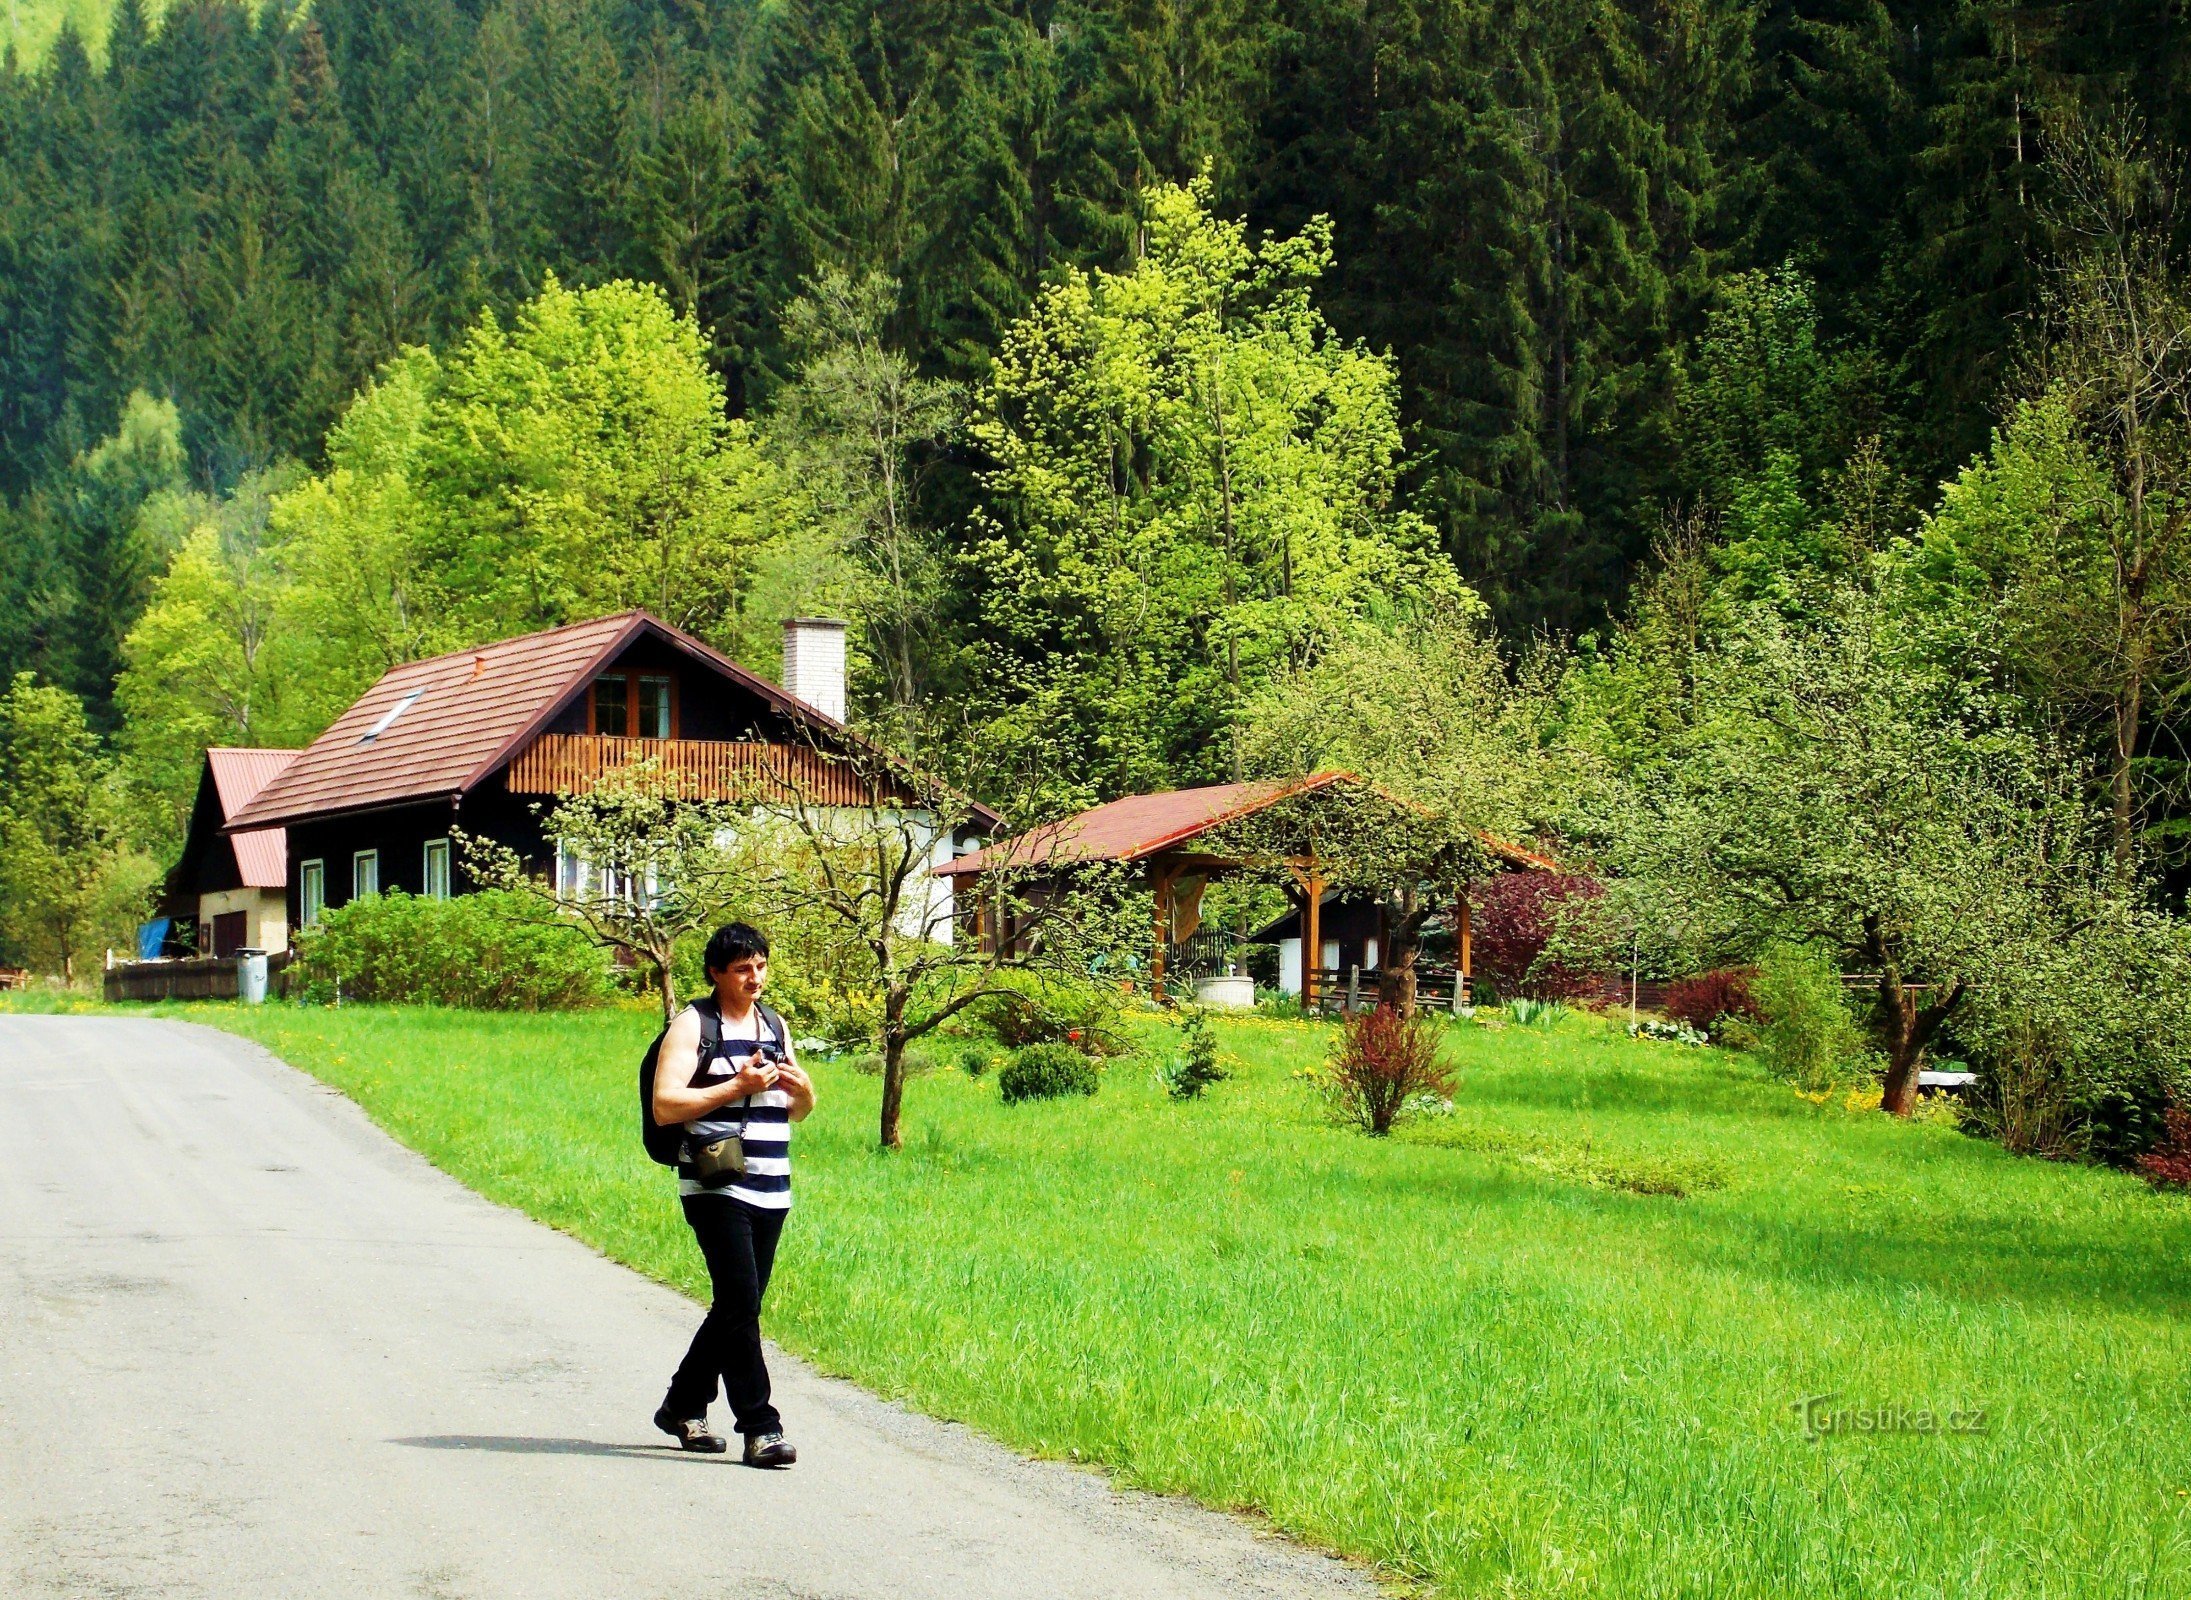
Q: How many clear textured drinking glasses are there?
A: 0